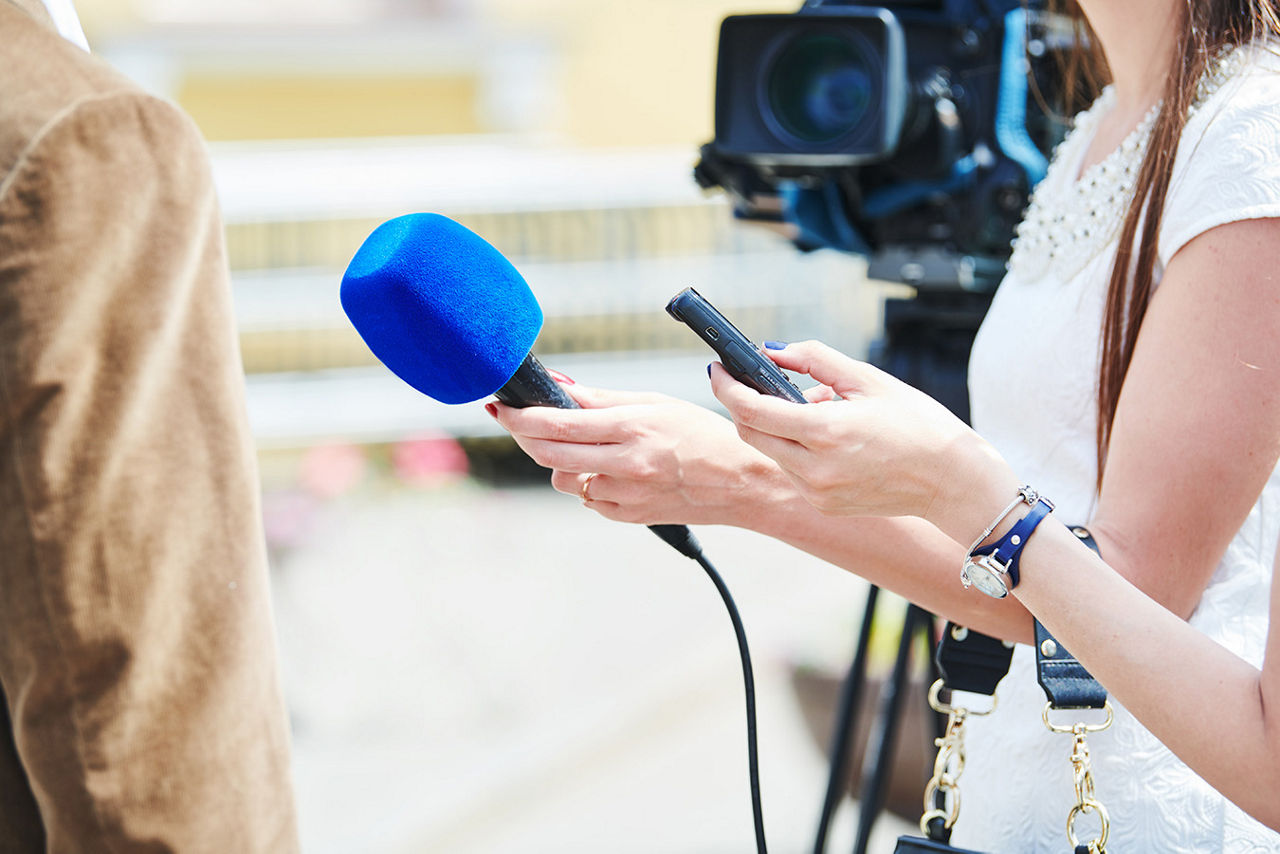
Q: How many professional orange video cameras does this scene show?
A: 0